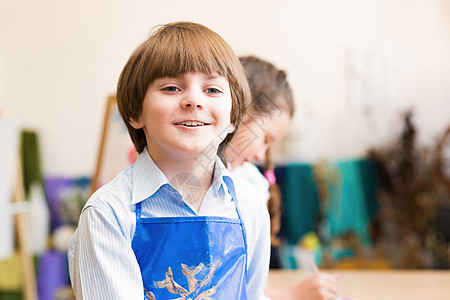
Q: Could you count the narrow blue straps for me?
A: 2